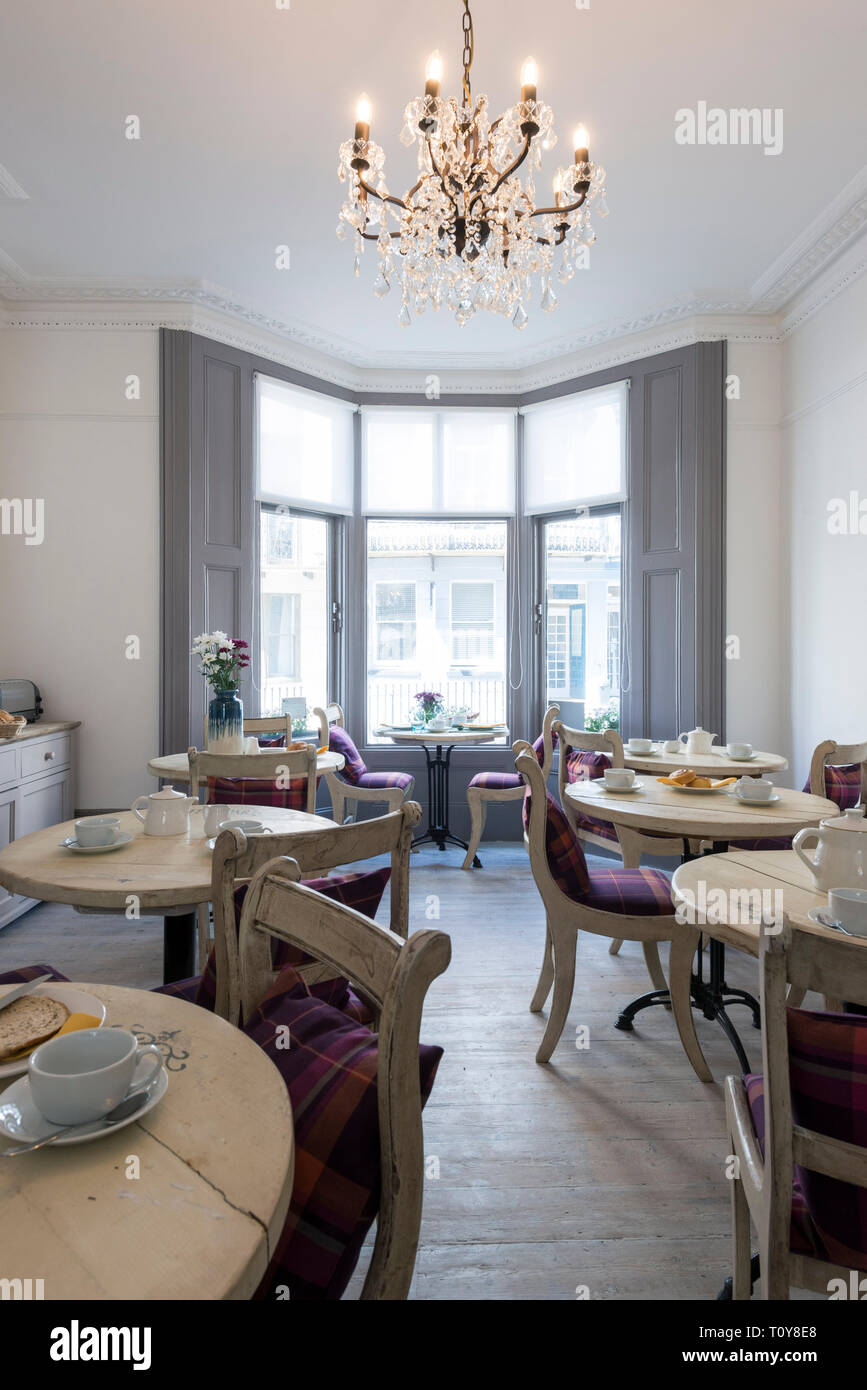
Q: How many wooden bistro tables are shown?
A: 7